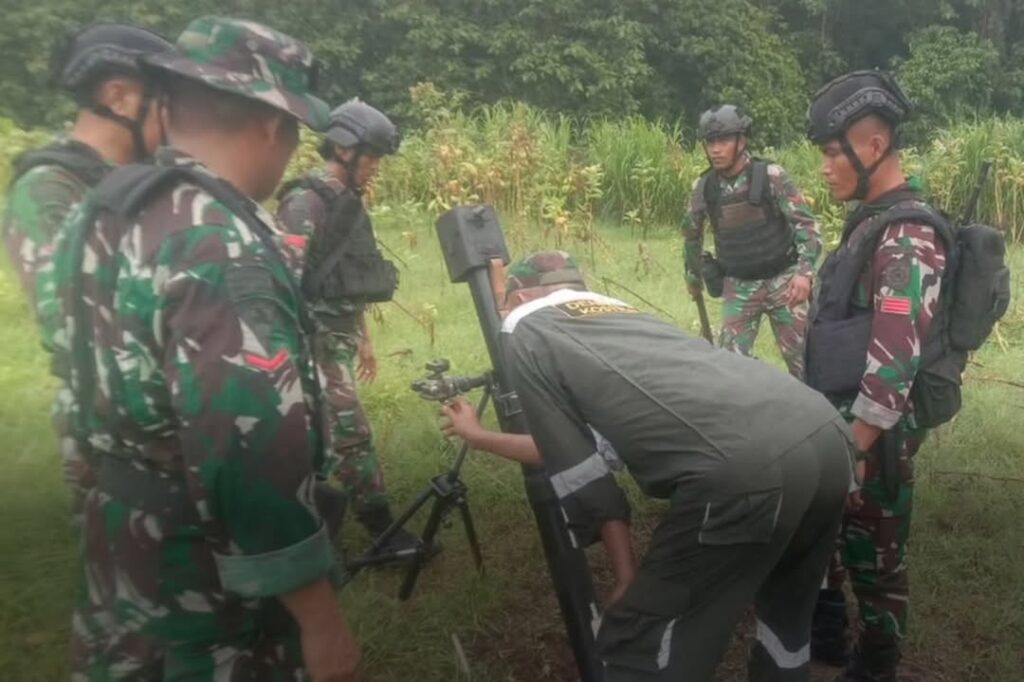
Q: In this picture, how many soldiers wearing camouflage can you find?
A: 5